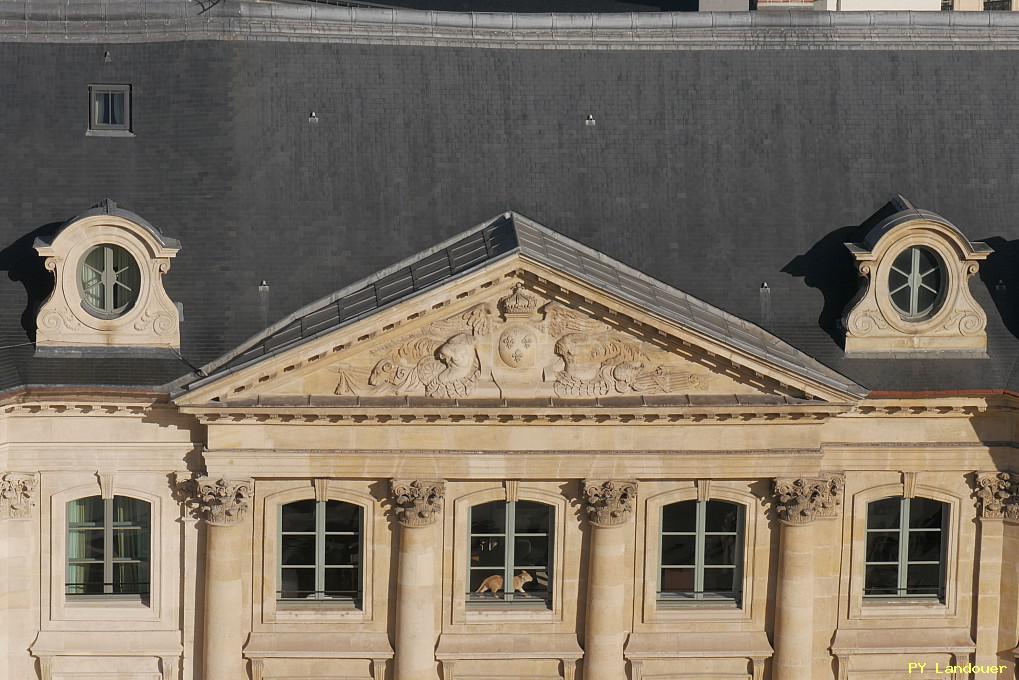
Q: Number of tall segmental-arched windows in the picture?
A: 5